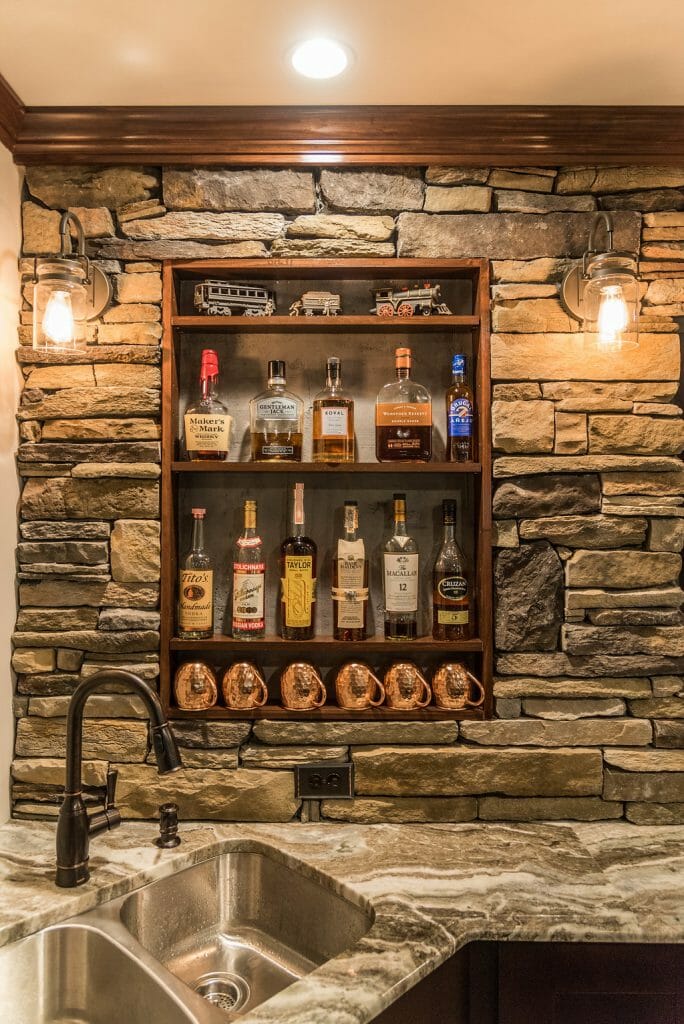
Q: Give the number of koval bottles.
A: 1